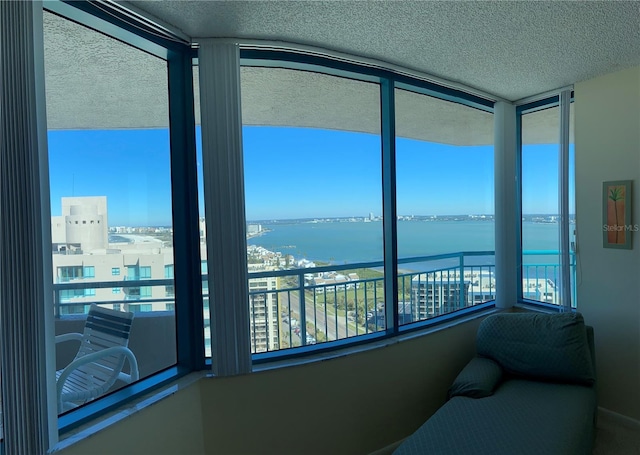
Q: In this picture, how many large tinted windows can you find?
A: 4